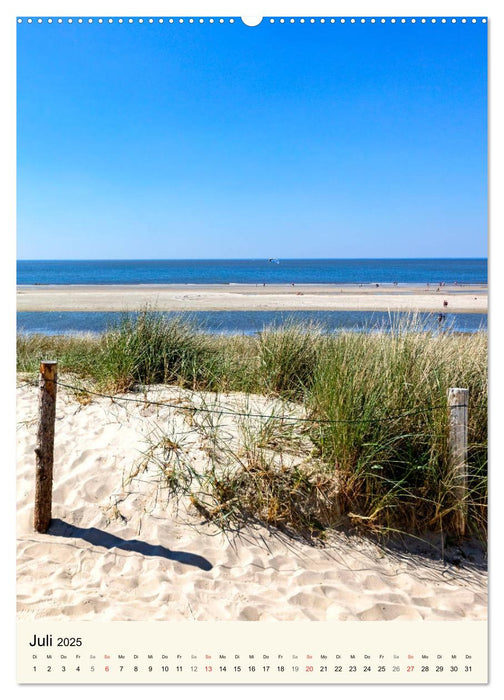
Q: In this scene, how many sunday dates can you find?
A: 4